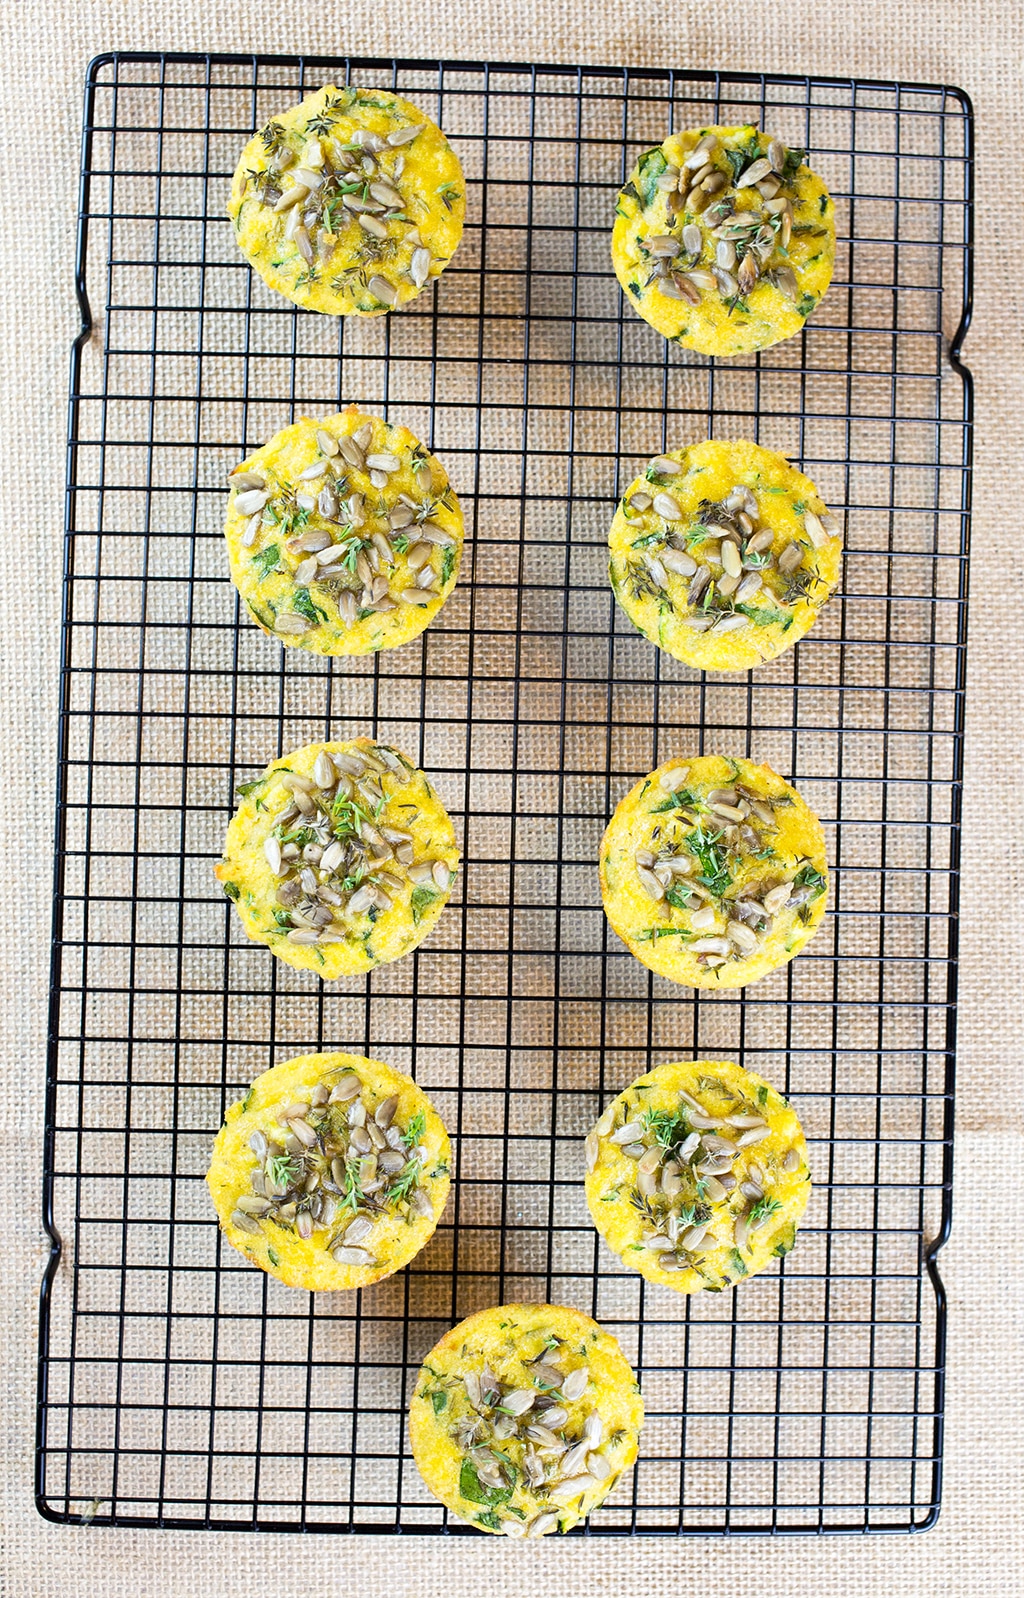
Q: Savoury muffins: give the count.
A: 9